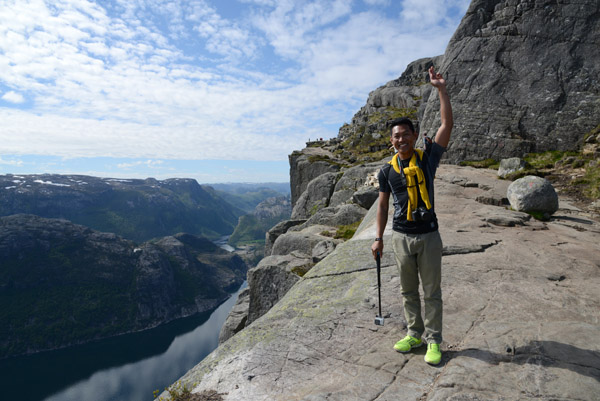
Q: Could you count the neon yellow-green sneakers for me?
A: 2